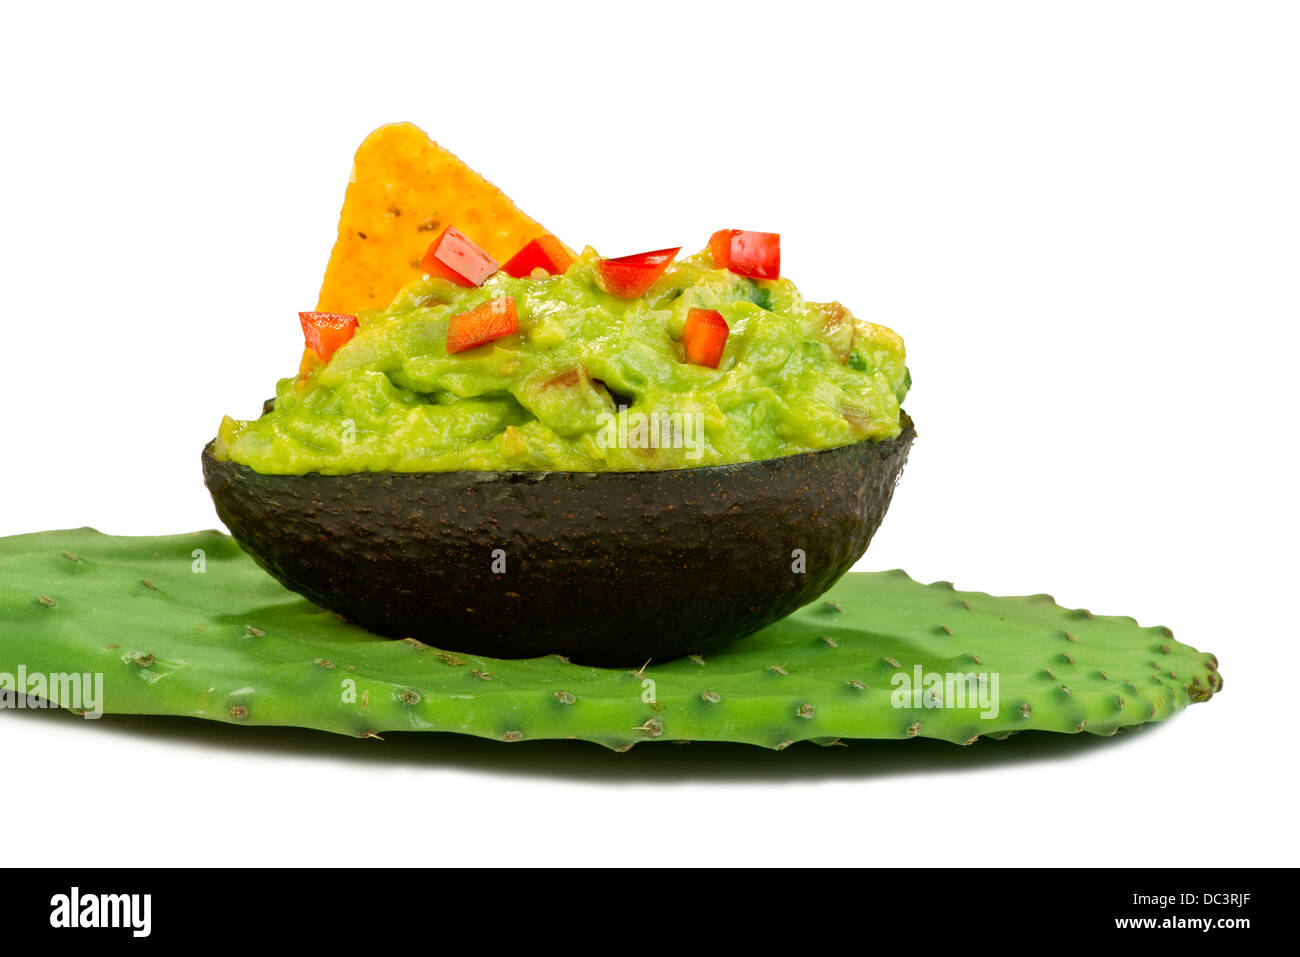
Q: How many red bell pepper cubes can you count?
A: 7